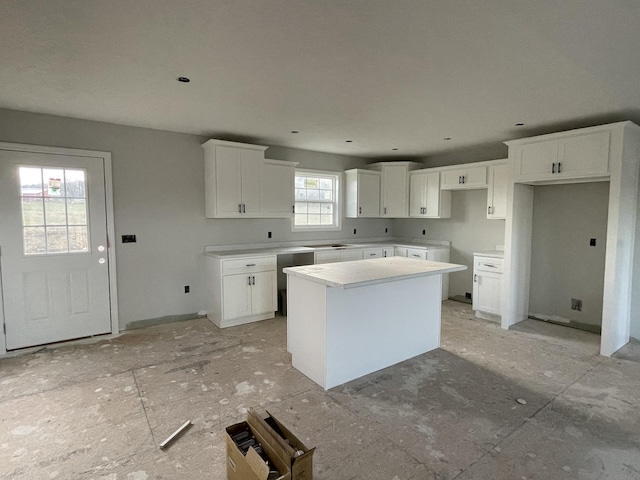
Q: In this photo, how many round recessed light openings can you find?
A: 6